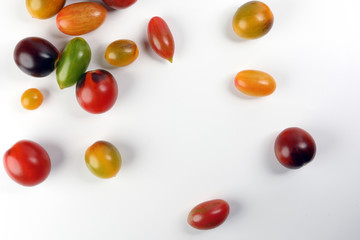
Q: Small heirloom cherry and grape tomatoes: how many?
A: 15